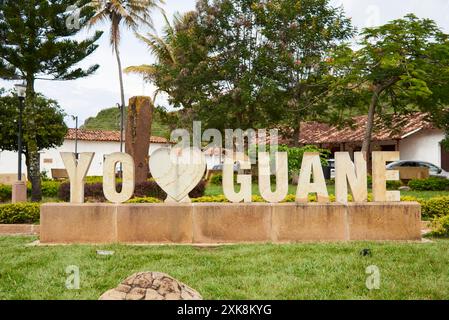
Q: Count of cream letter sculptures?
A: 7